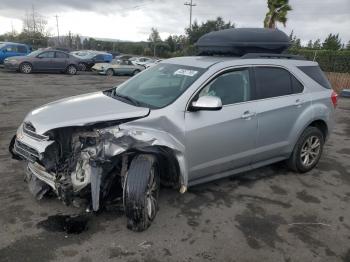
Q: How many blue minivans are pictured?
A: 1